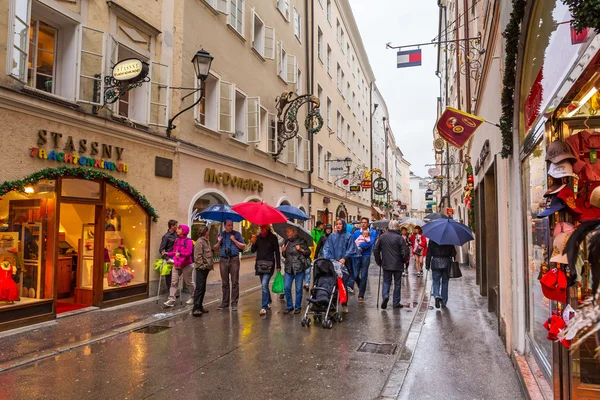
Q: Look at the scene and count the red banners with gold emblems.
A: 1